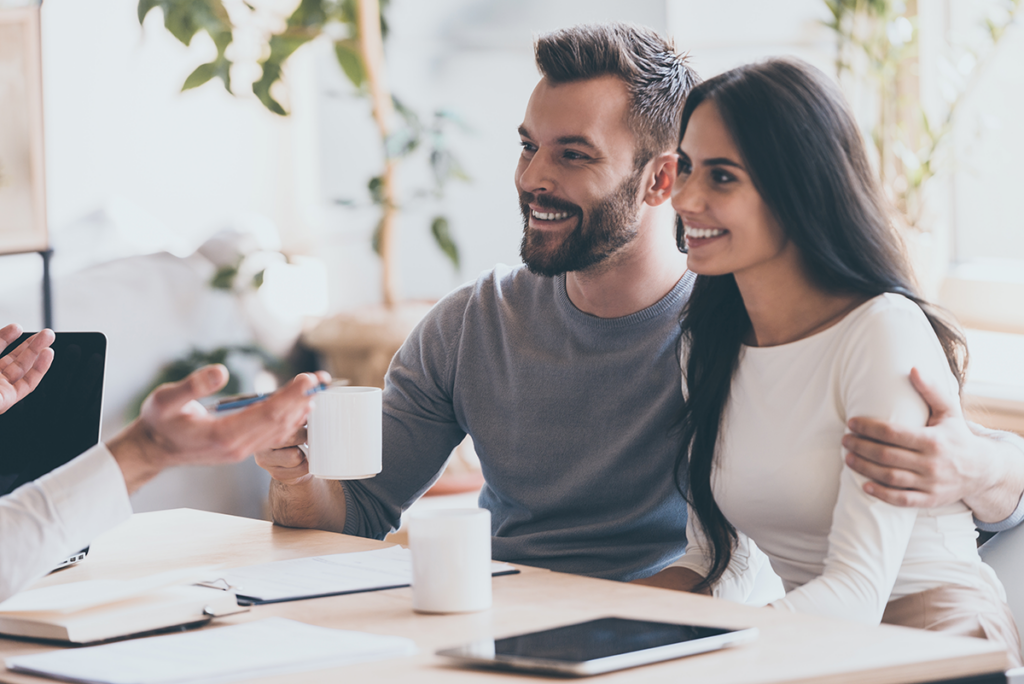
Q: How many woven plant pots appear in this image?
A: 1